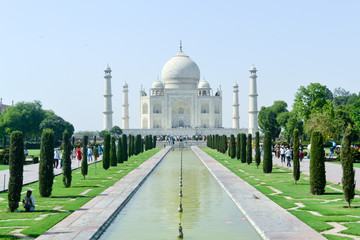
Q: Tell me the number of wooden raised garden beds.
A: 0